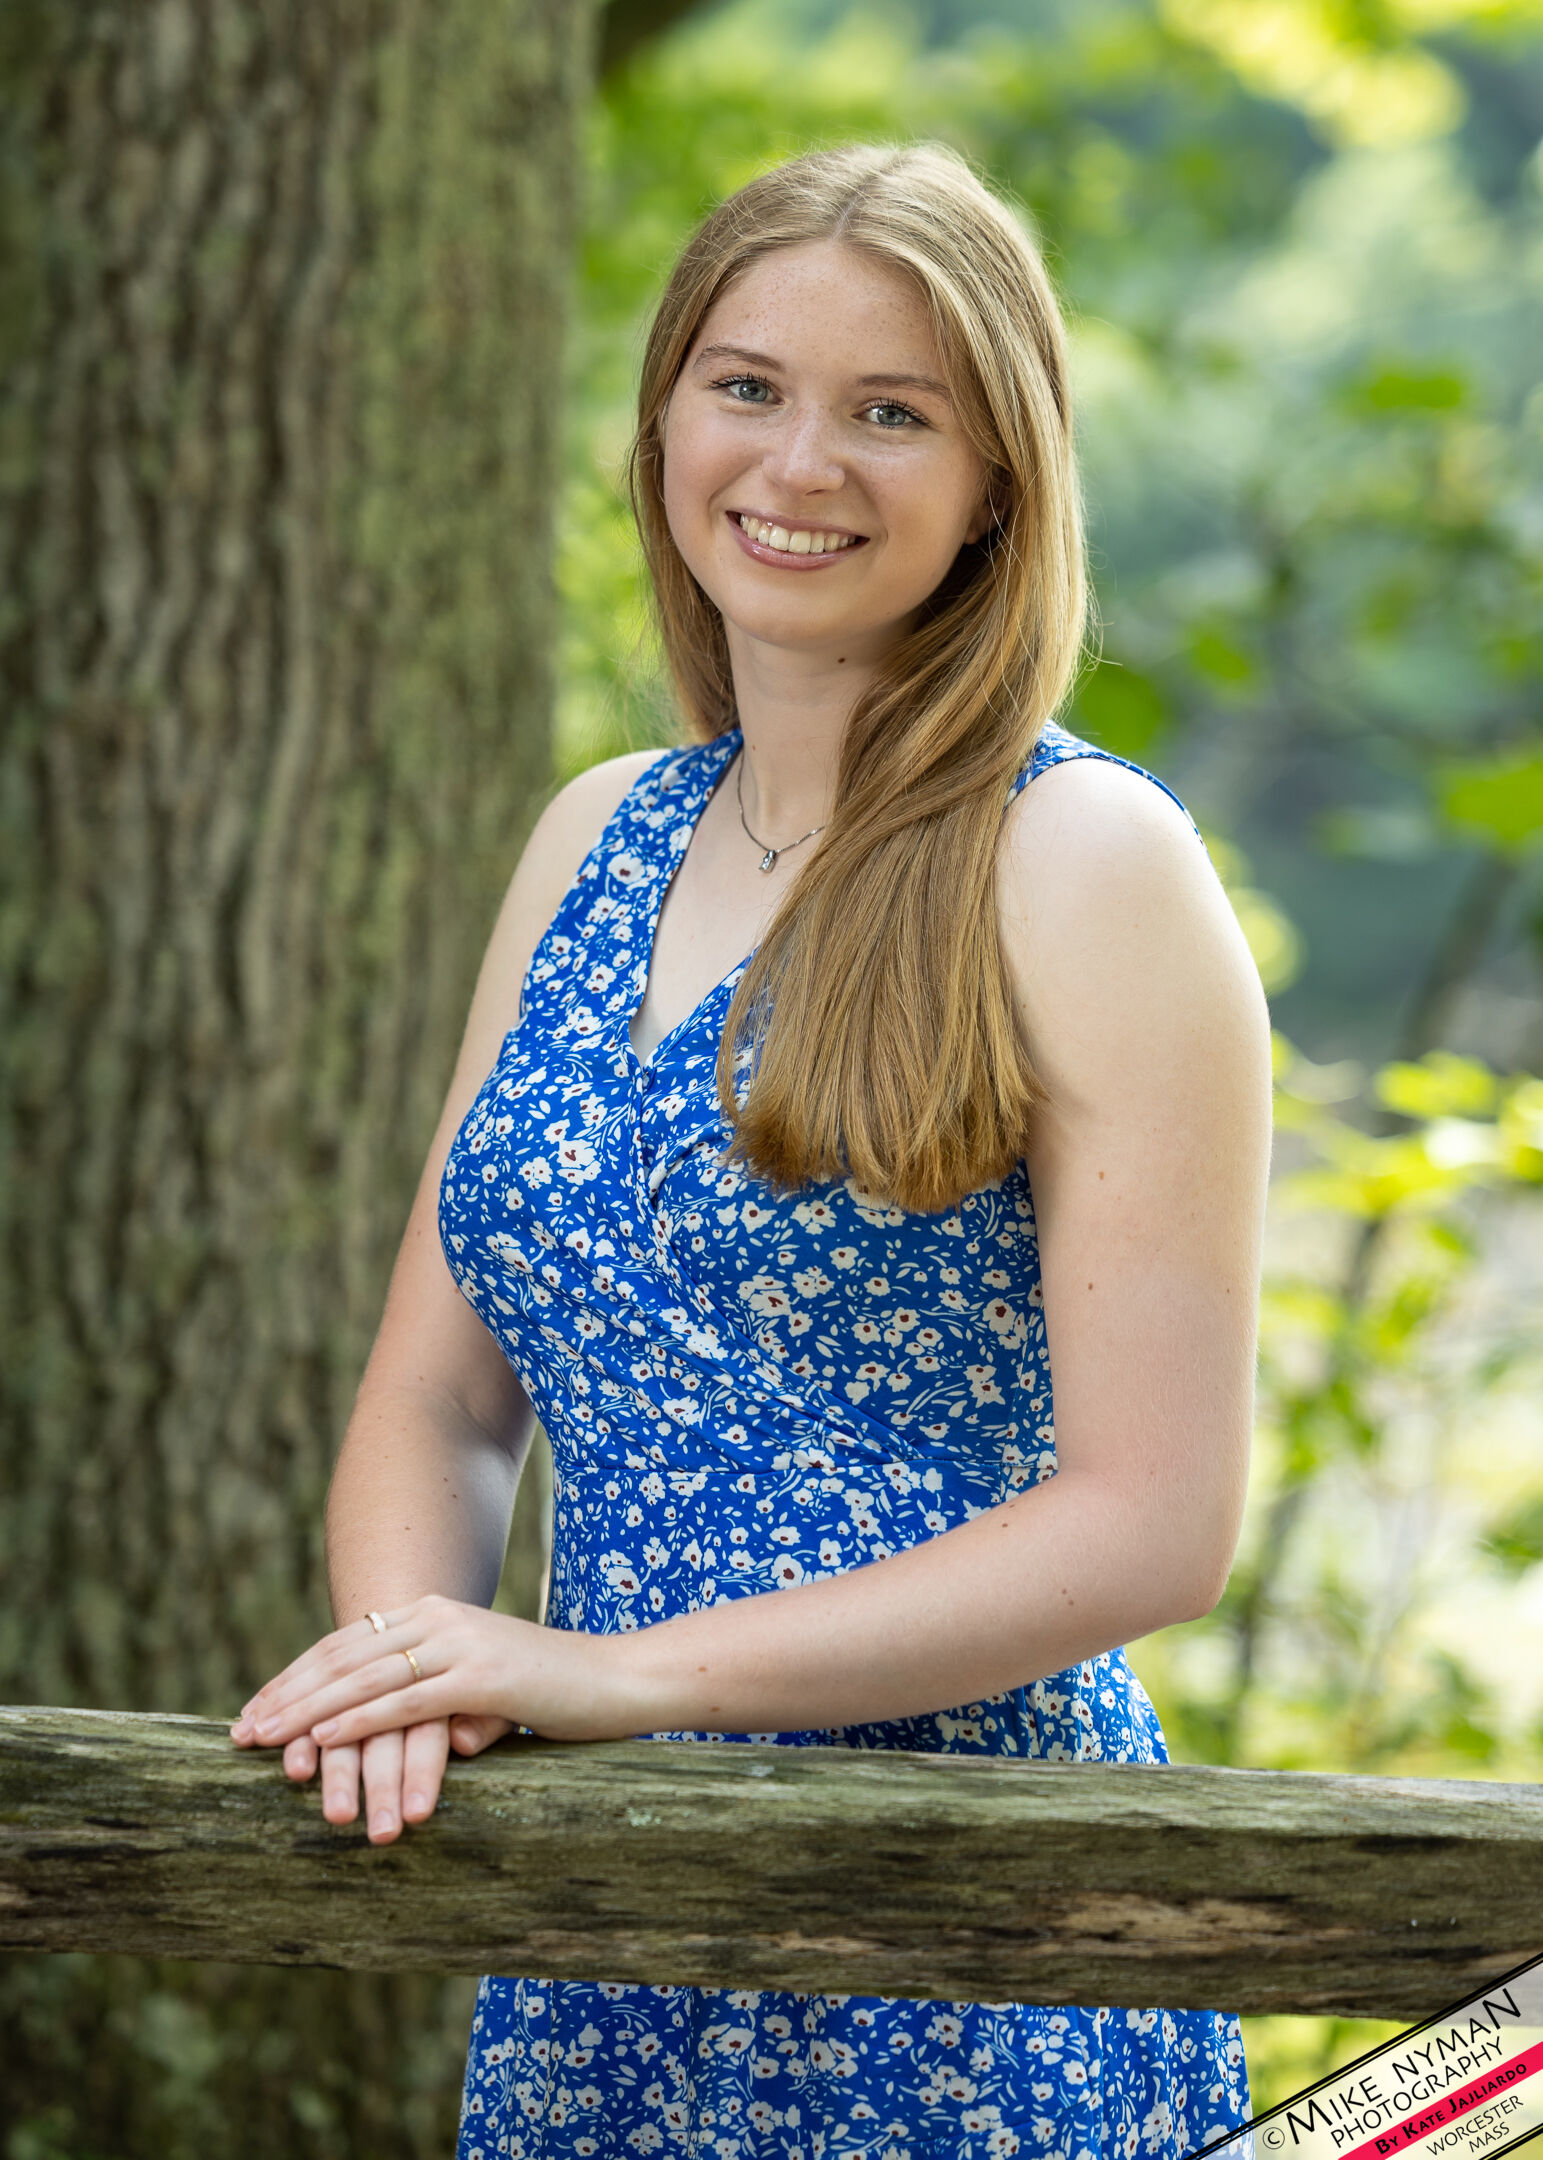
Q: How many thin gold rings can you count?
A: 2